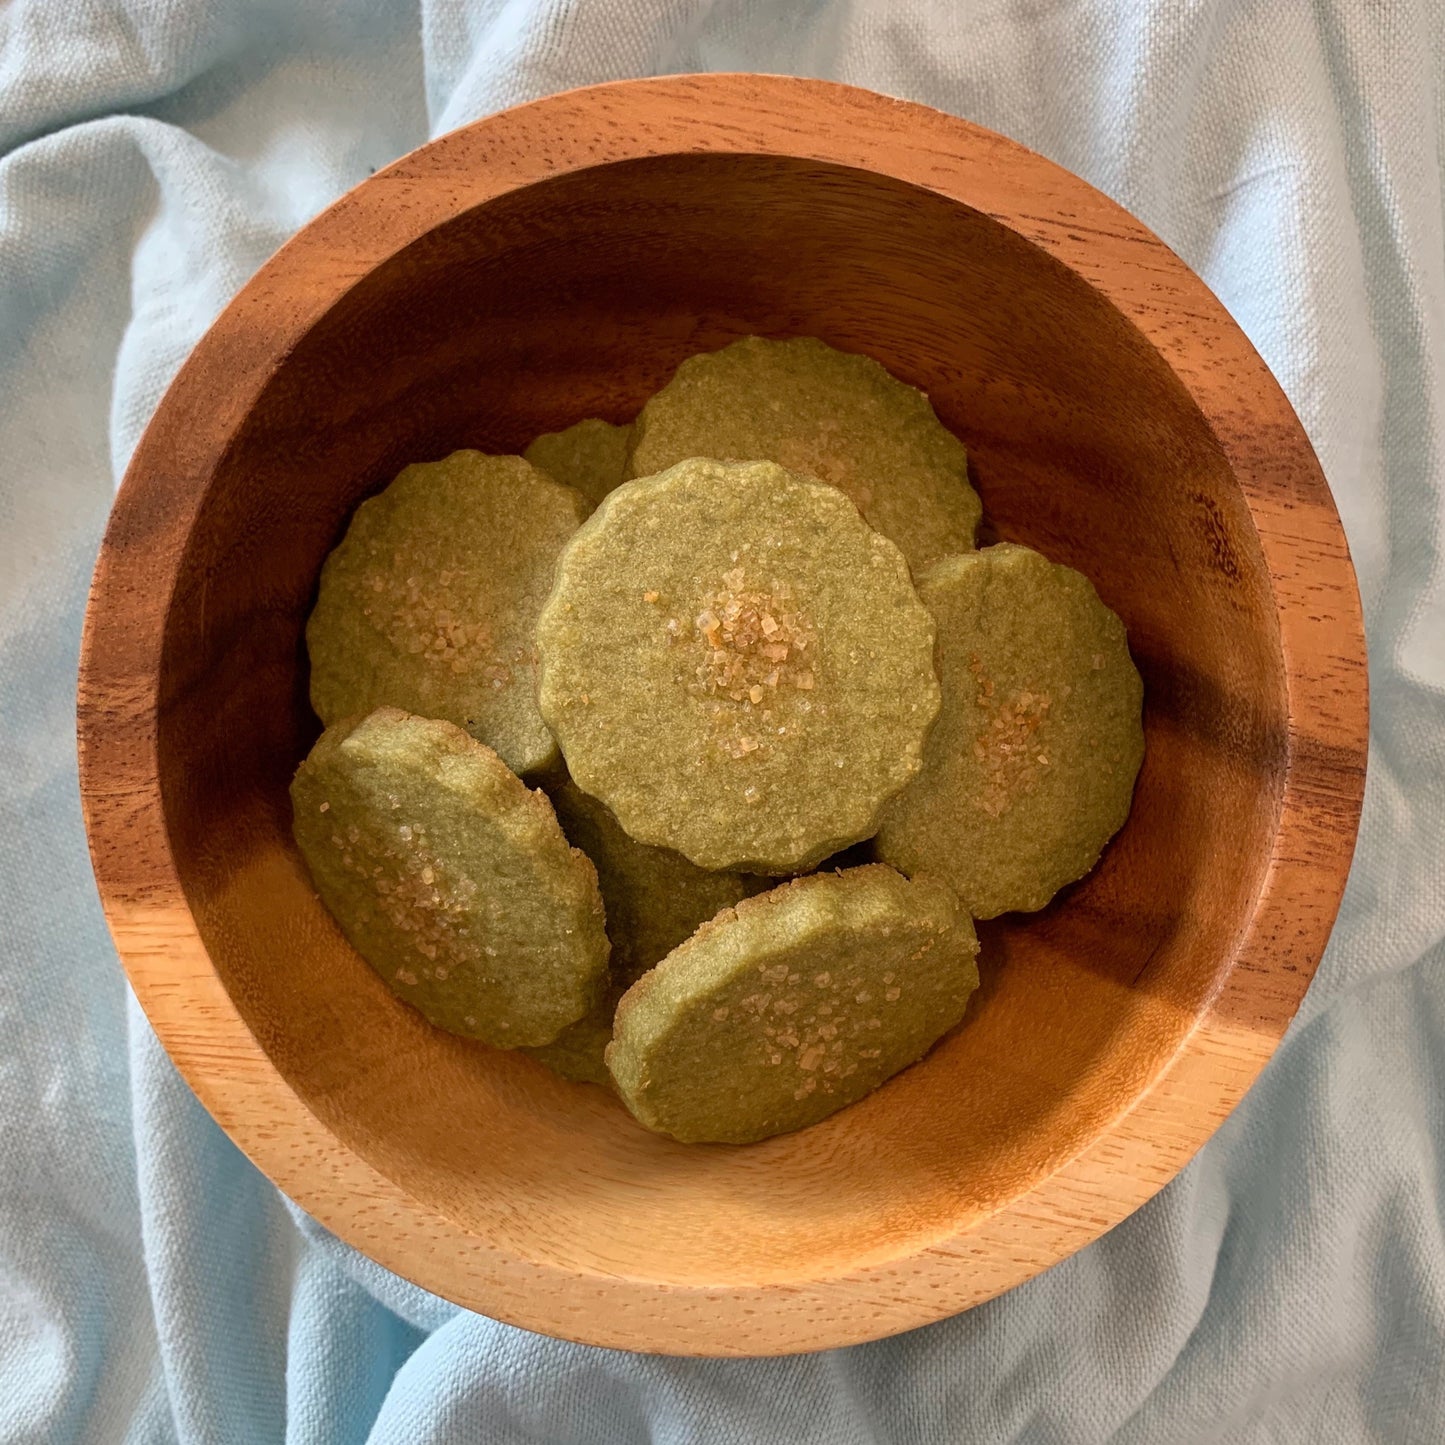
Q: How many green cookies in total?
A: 8